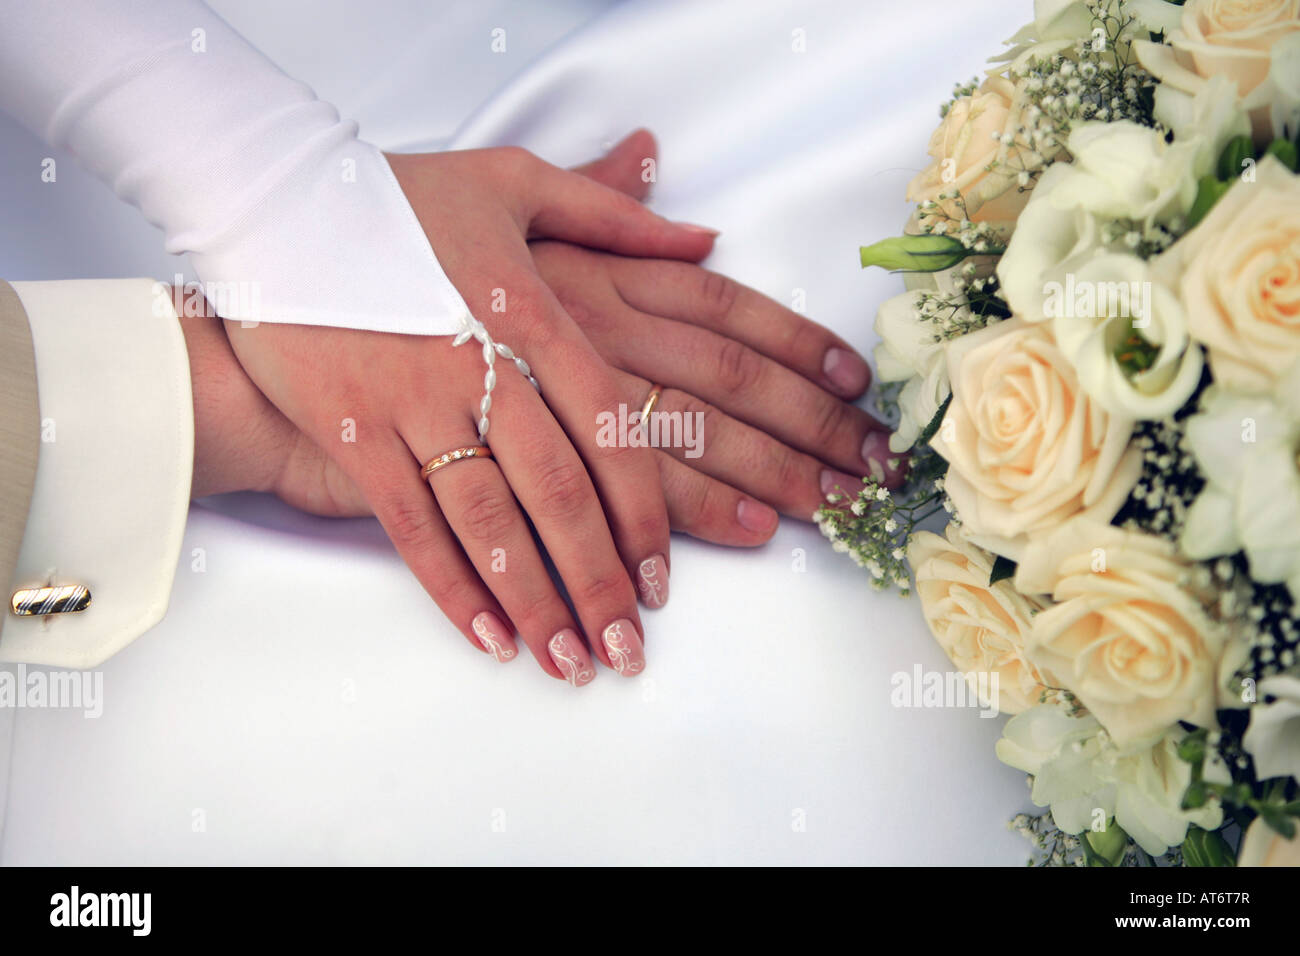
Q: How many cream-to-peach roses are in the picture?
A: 7